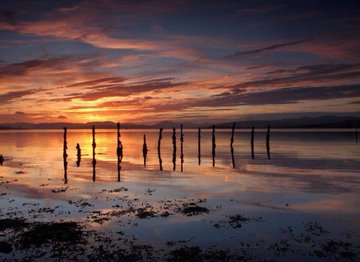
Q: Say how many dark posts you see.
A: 13